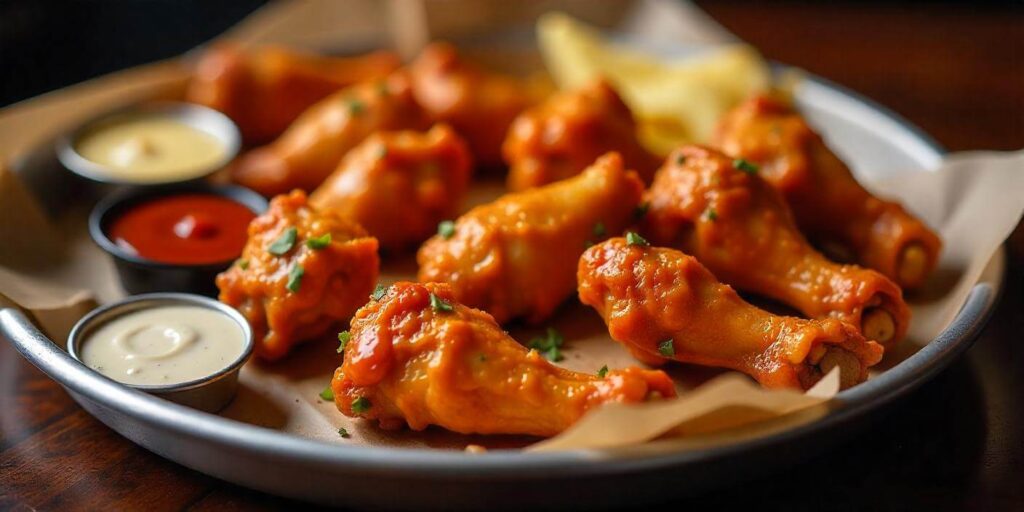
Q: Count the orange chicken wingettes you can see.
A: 11